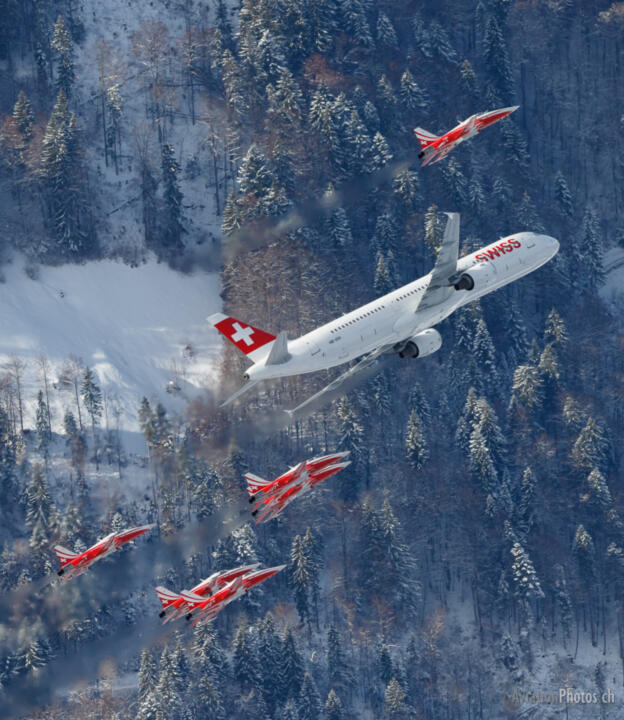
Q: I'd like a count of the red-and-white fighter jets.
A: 6